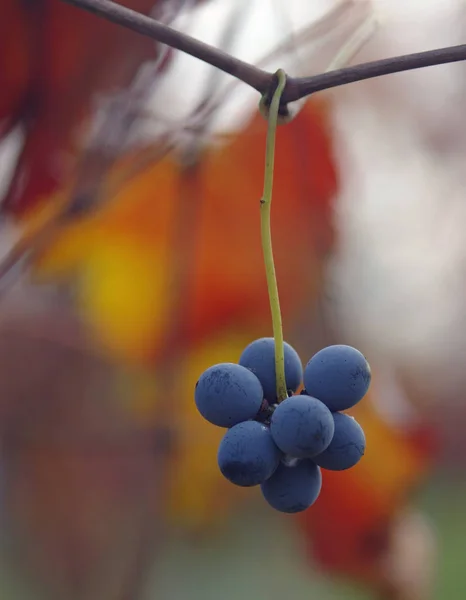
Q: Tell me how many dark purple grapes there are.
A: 7